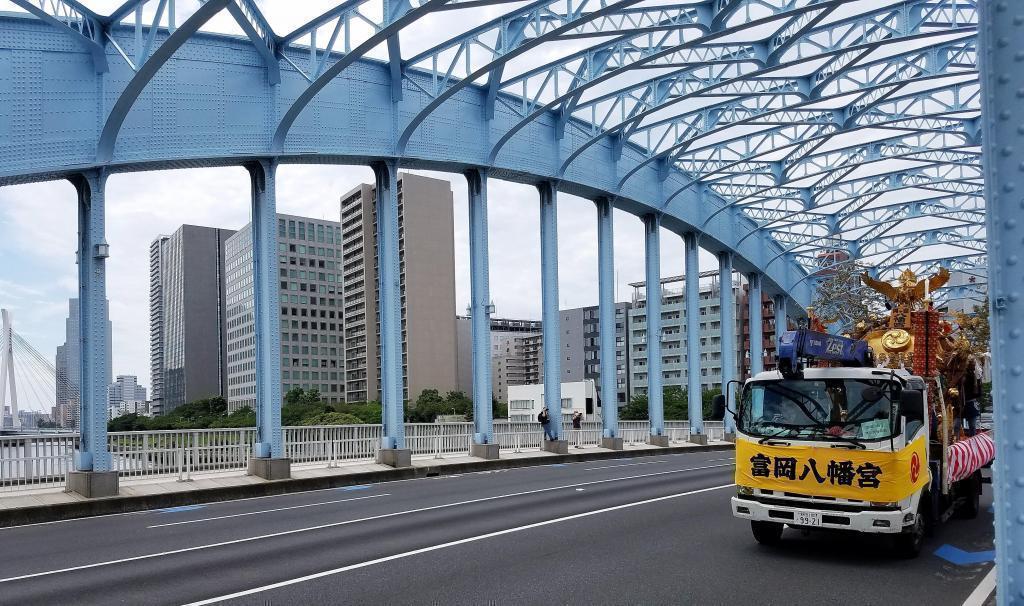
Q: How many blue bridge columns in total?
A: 12